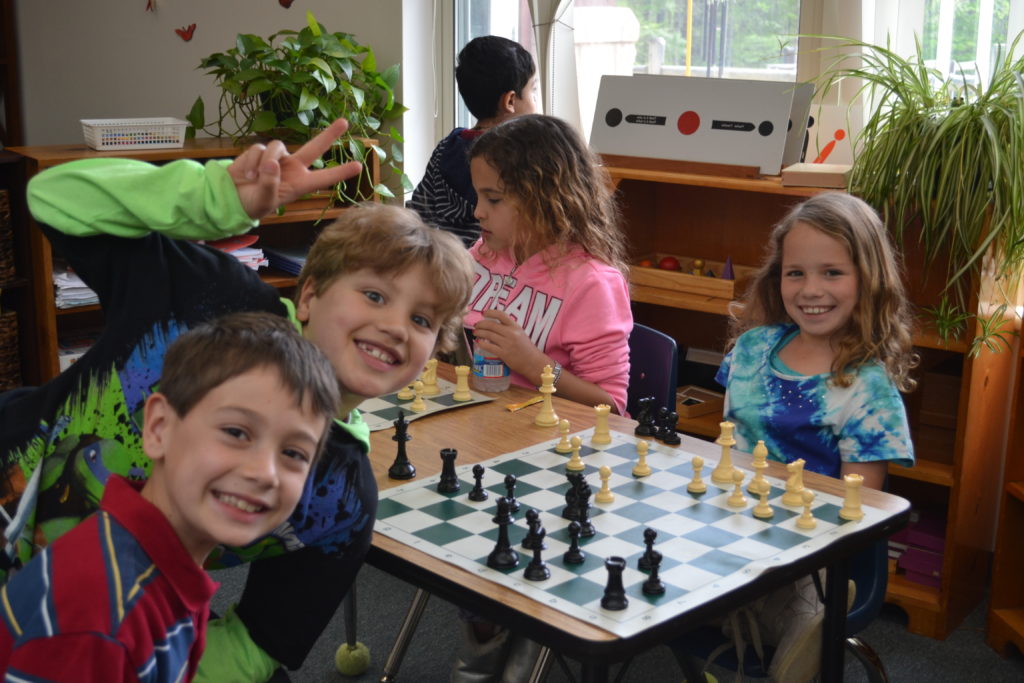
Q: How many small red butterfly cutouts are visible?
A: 3